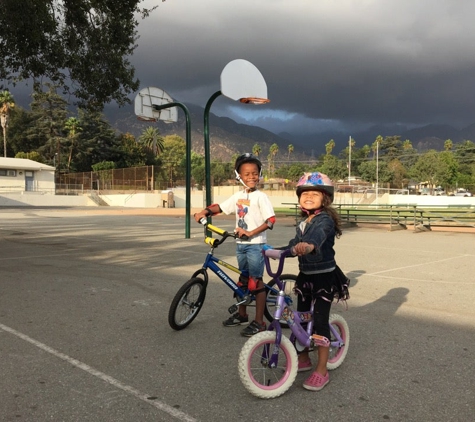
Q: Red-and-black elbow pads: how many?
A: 2